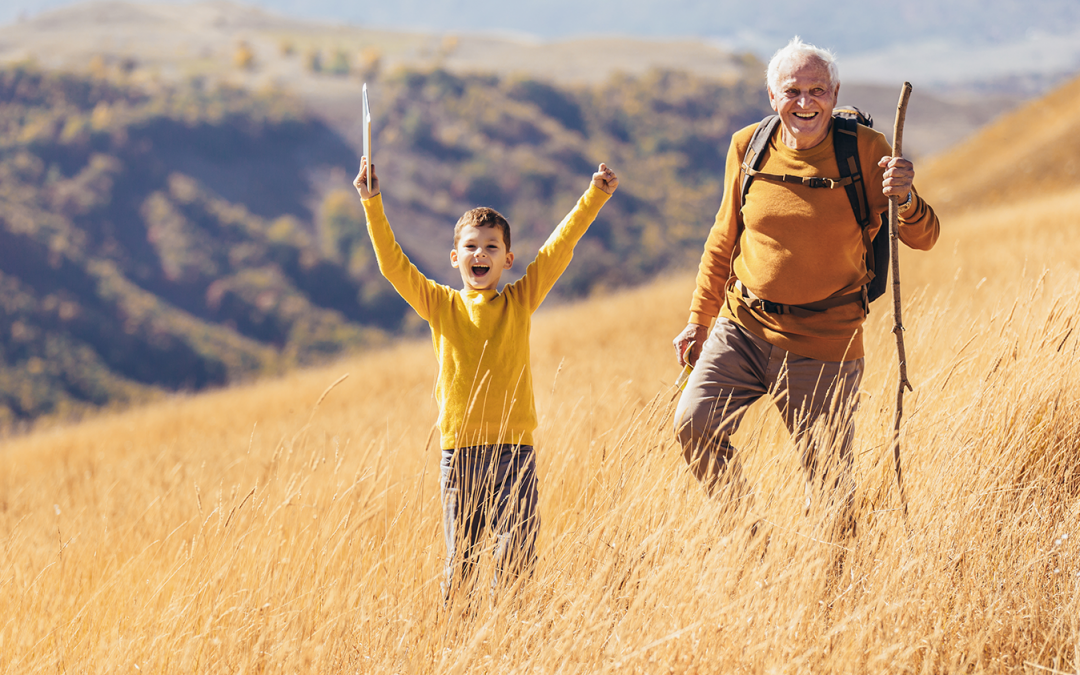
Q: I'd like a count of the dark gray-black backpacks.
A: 1